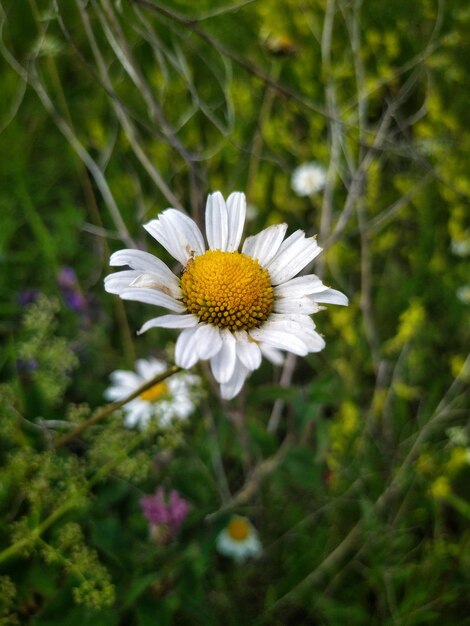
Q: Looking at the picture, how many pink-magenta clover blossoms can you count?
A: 1